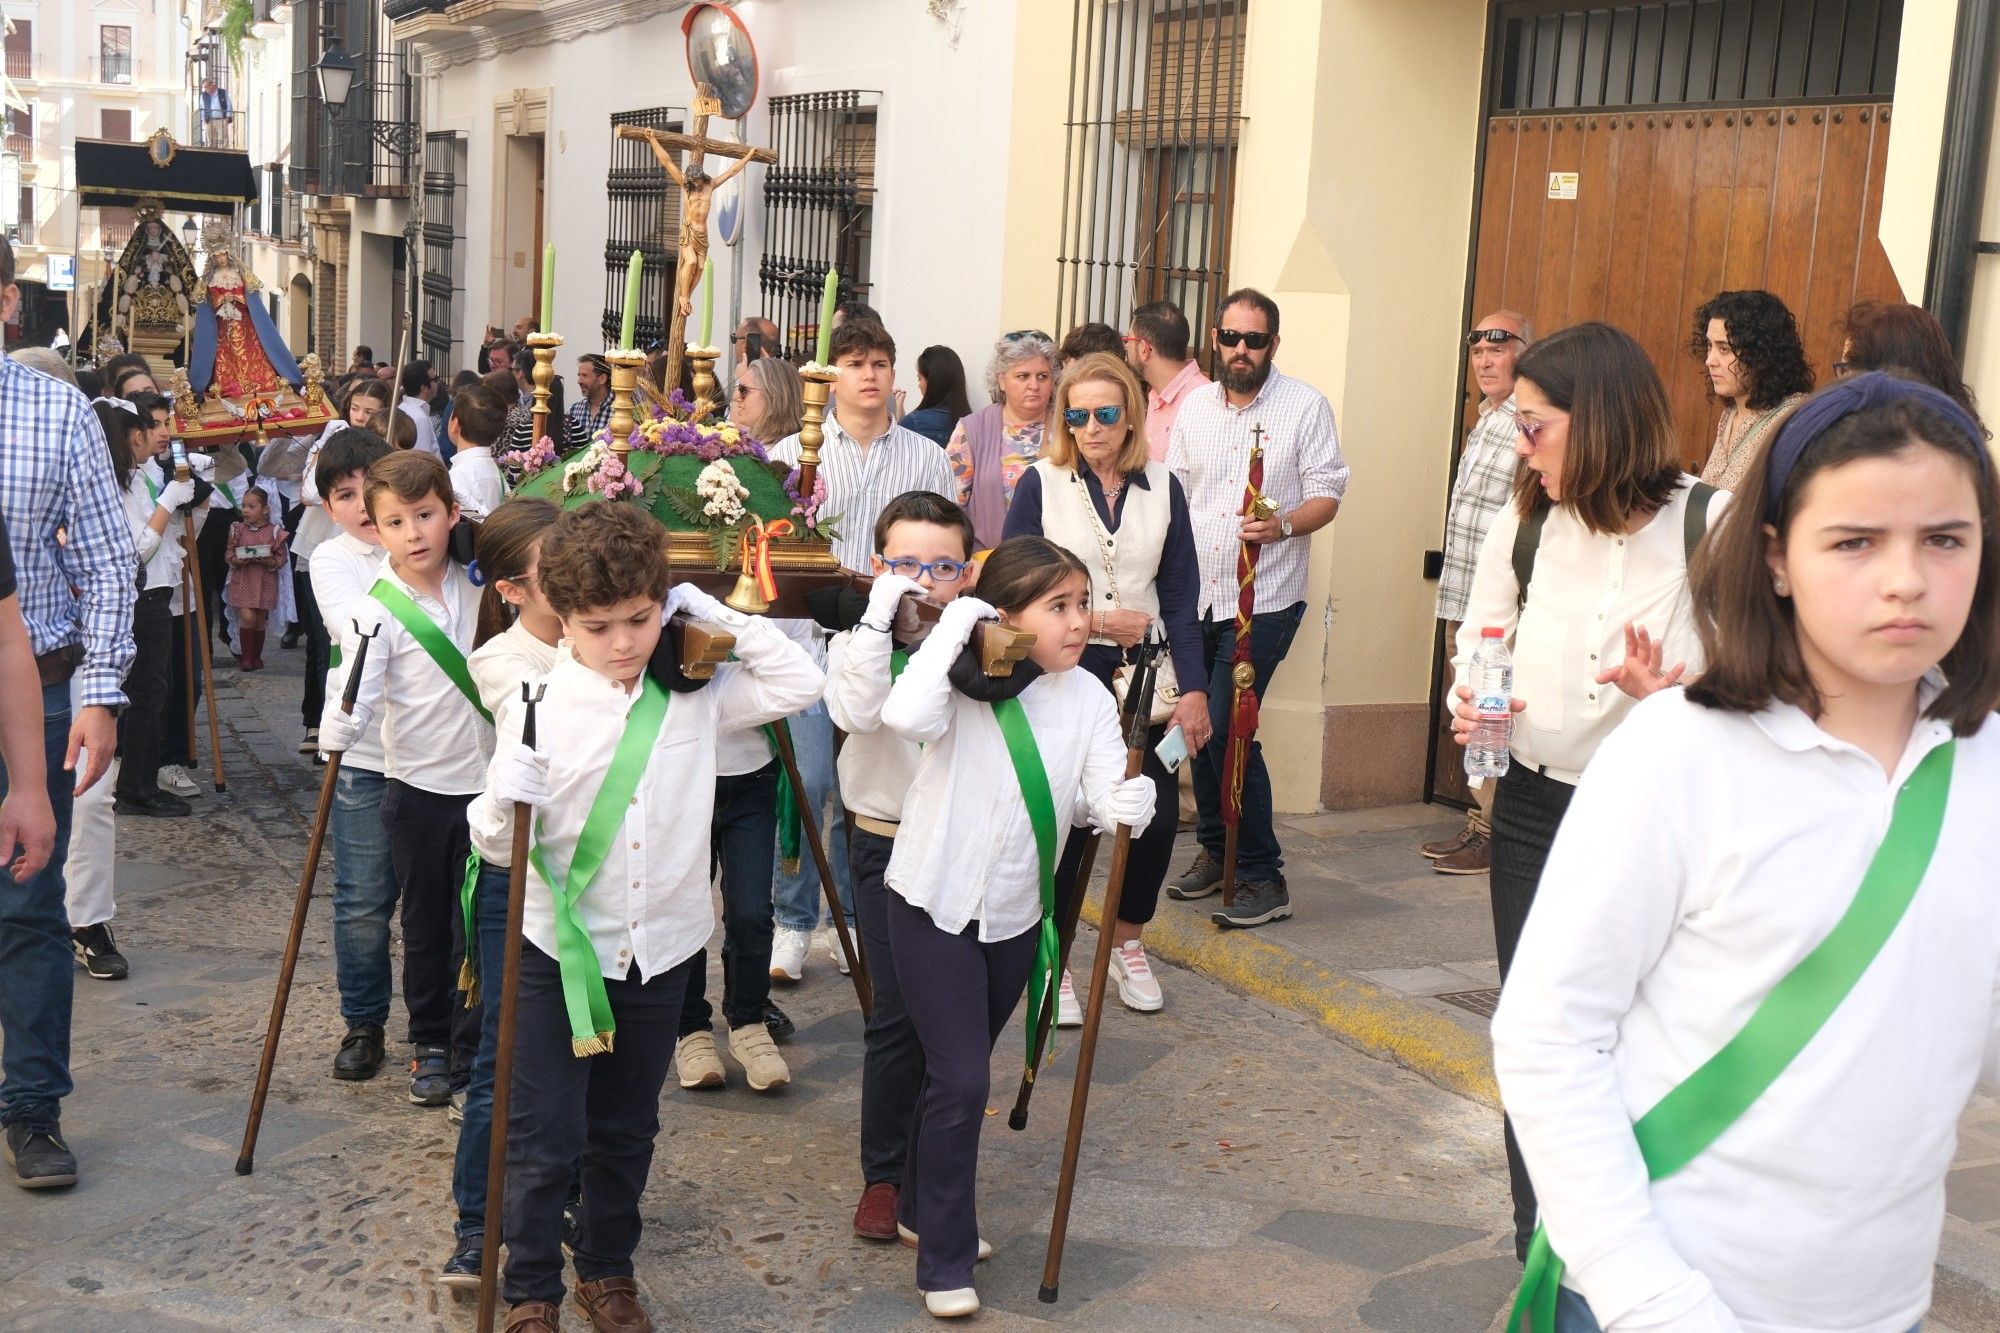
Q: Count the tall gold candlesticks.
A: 4